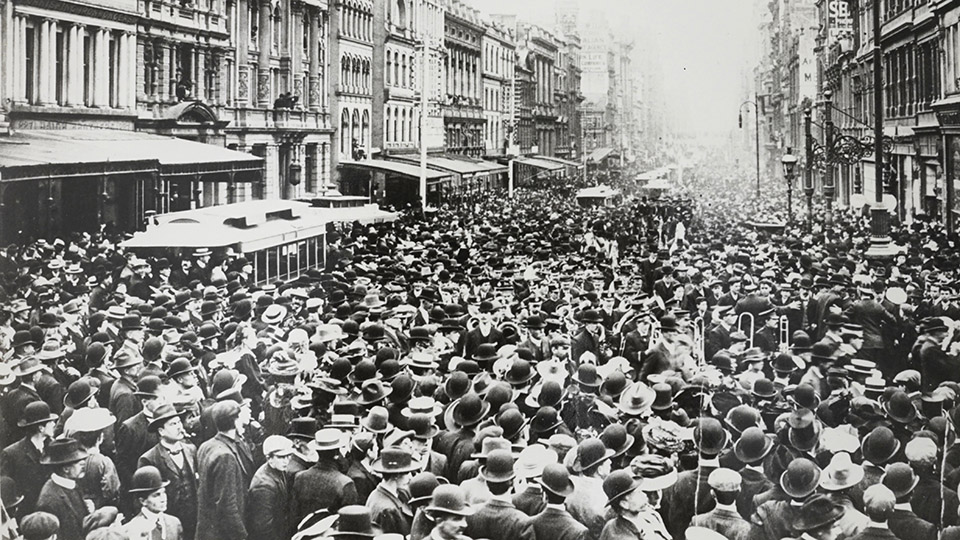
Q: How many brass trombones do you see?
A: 3